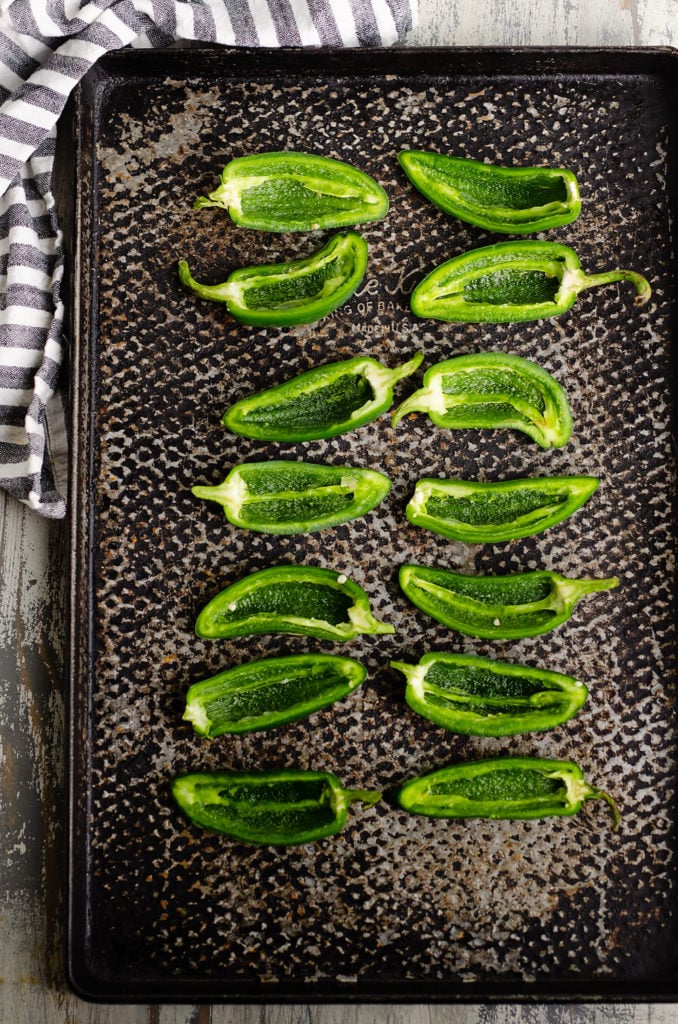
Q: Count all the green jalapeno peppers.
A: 14